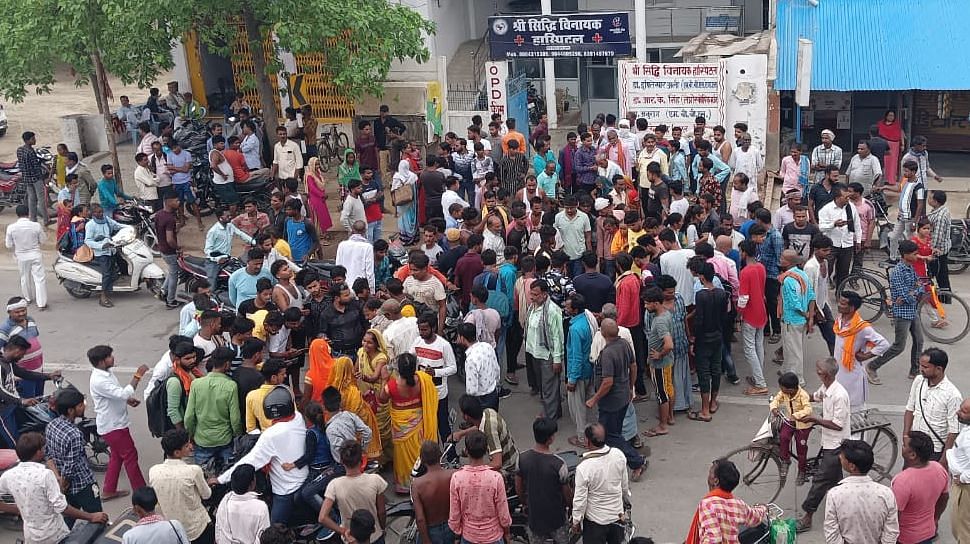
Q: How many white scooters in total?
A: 1